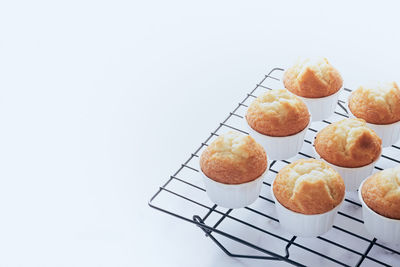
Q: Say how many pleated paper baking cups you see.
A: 7